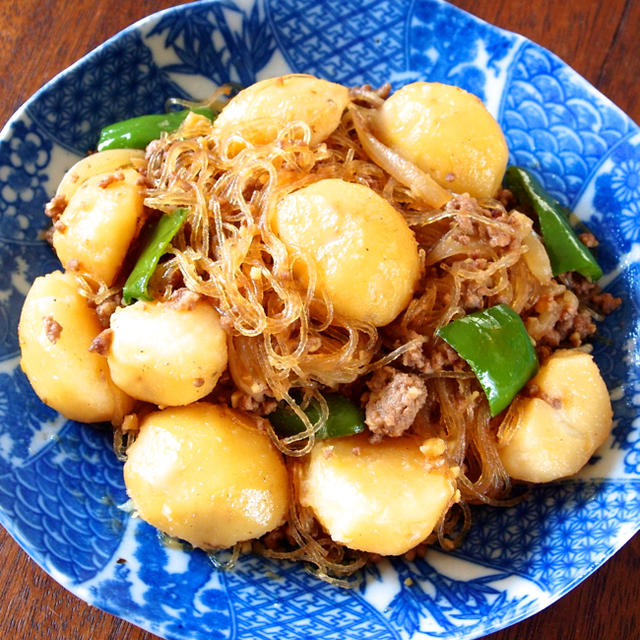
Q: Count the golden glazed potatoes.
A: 9